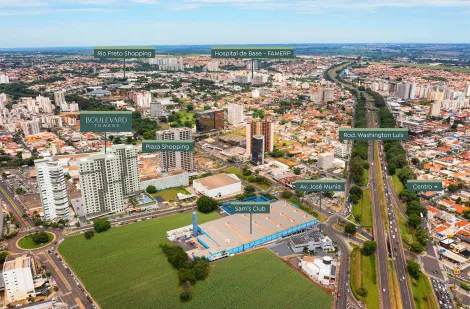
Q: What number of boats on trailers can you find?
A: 0